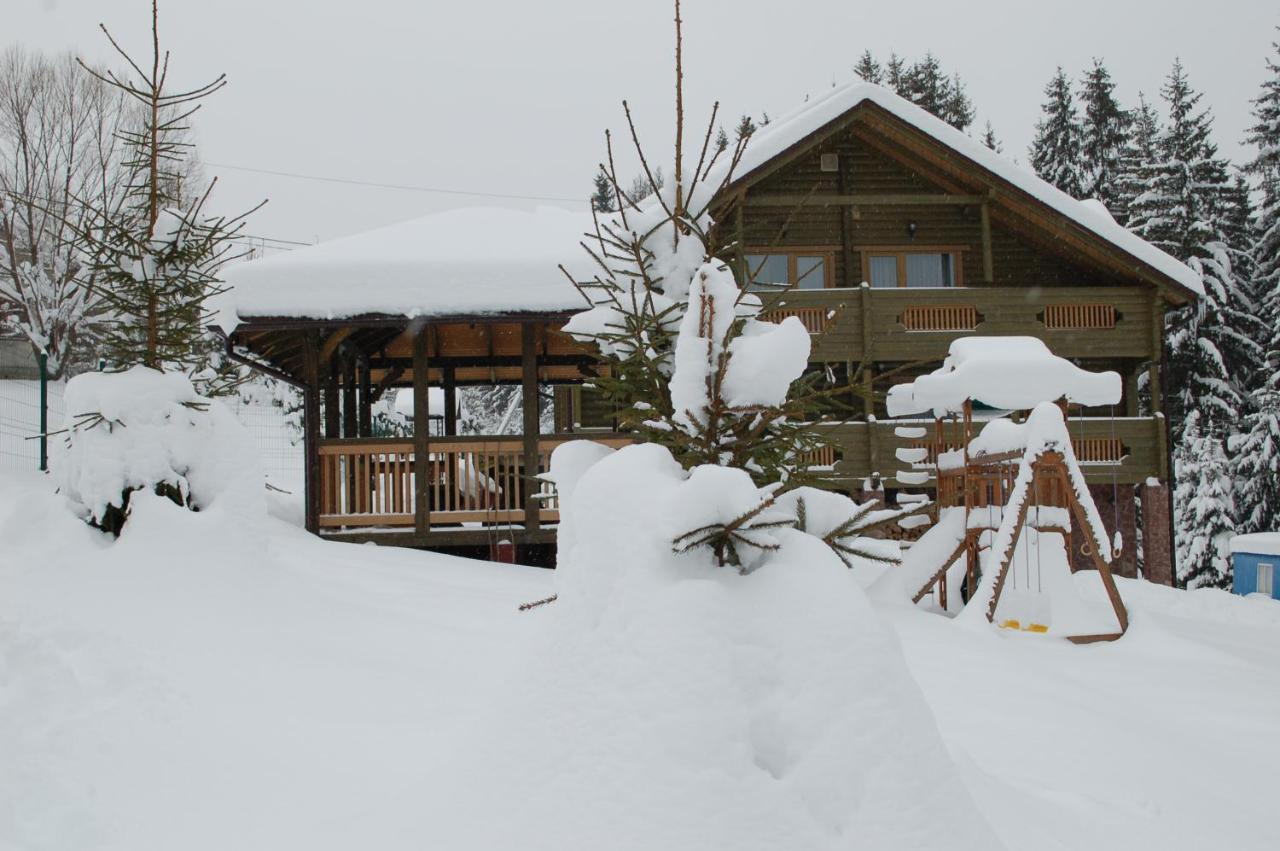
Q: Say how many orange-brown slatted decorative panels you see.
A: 6